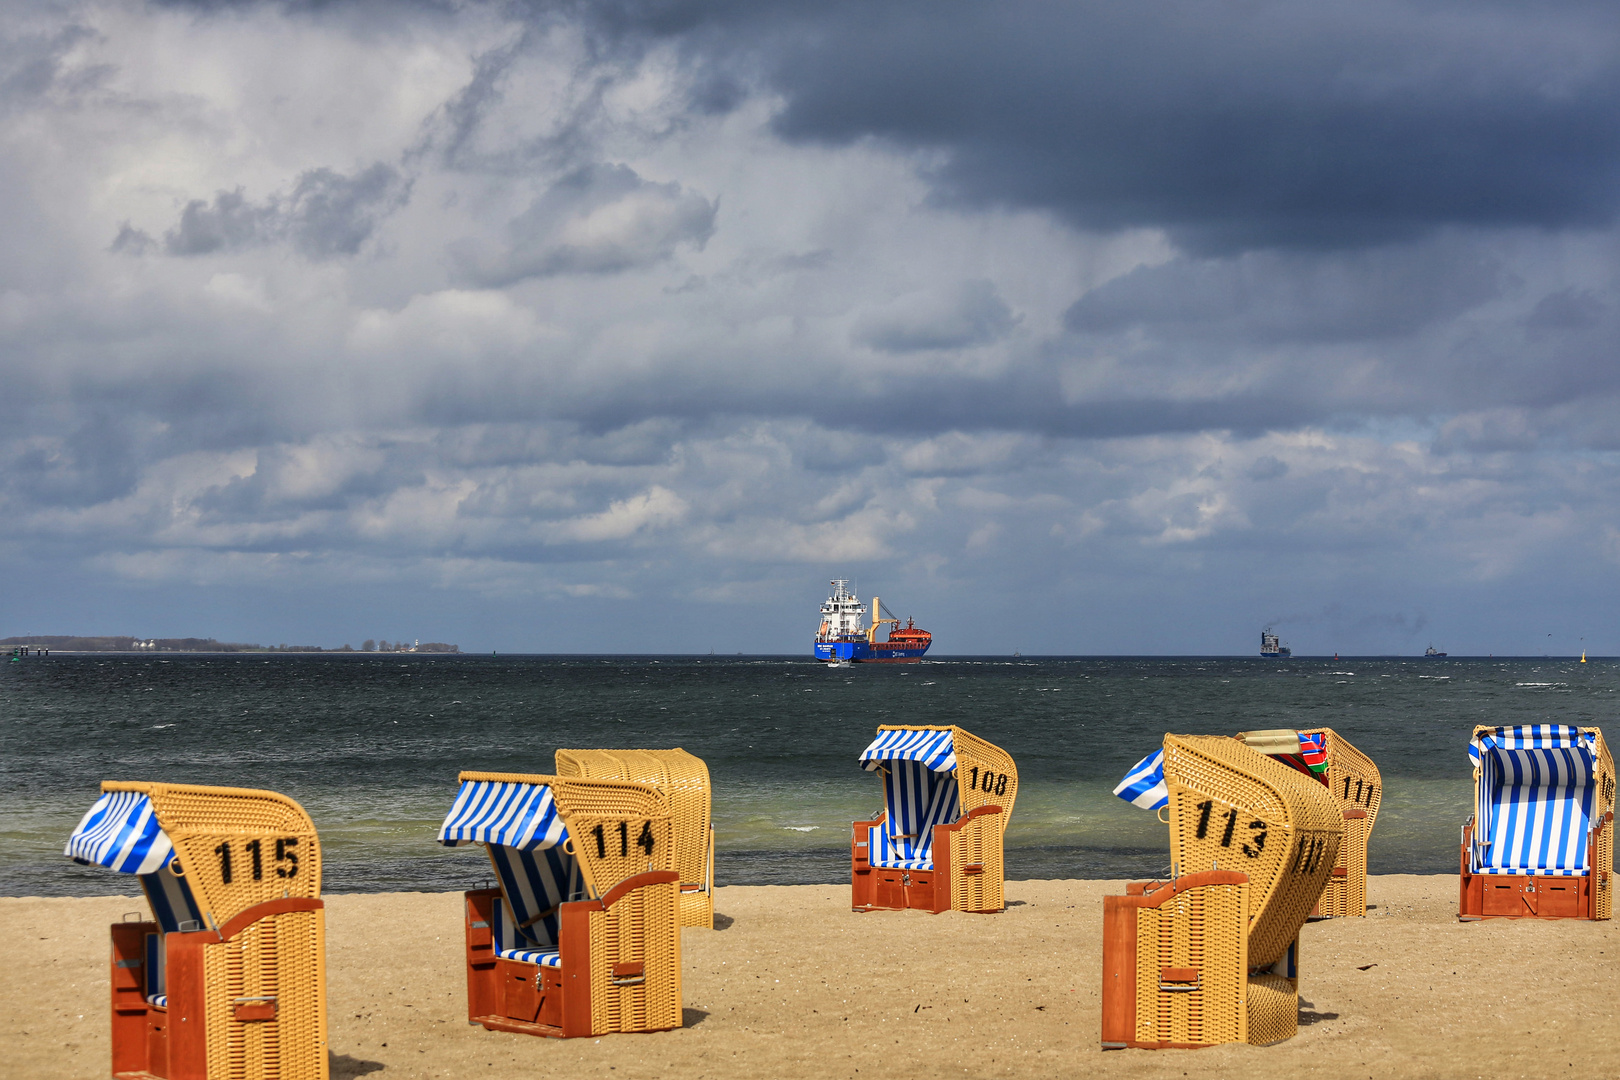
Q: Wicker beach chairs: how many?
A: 7